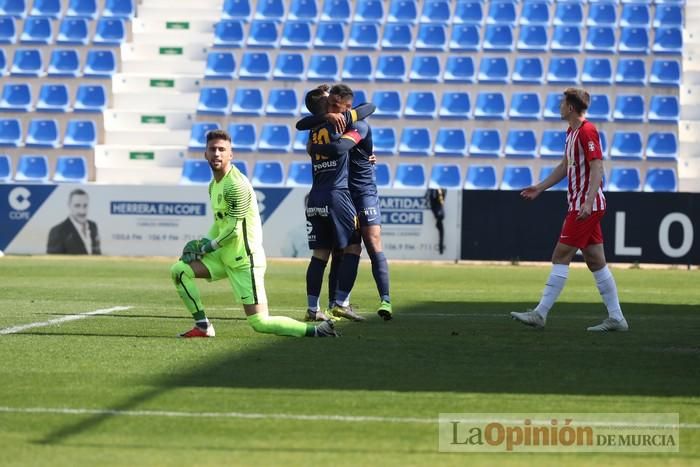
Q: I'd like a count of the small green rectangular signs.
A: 5